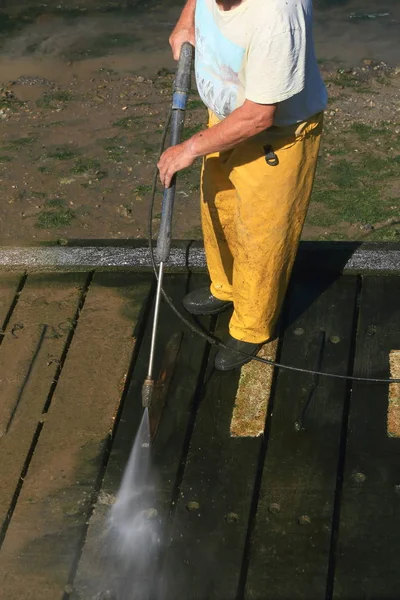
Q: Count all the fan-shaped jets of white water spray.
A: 1